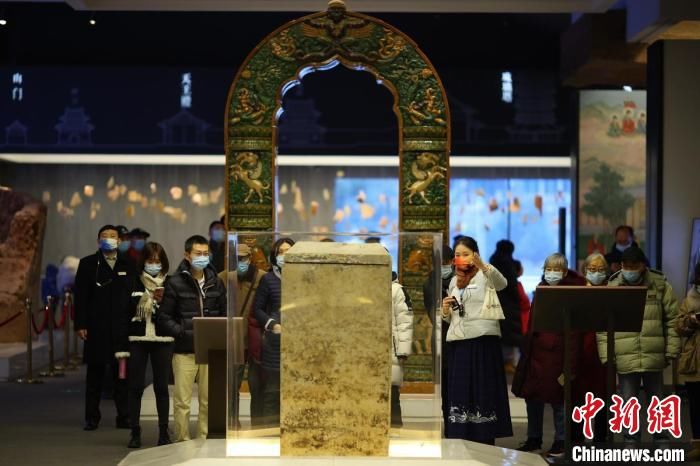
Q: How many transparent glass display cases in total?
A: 1